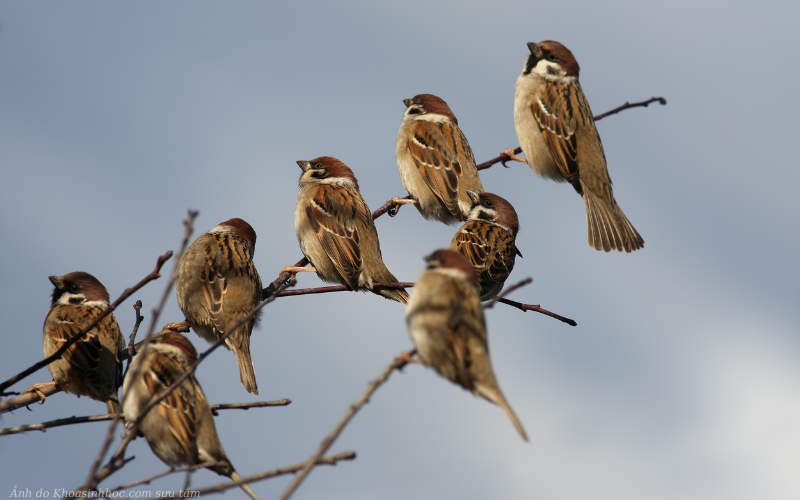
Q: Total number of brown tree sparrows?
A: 8